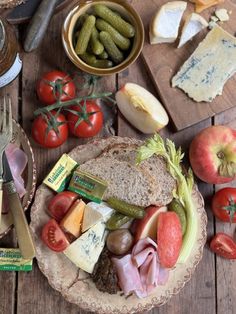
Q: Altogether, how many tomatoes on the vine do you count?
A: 3